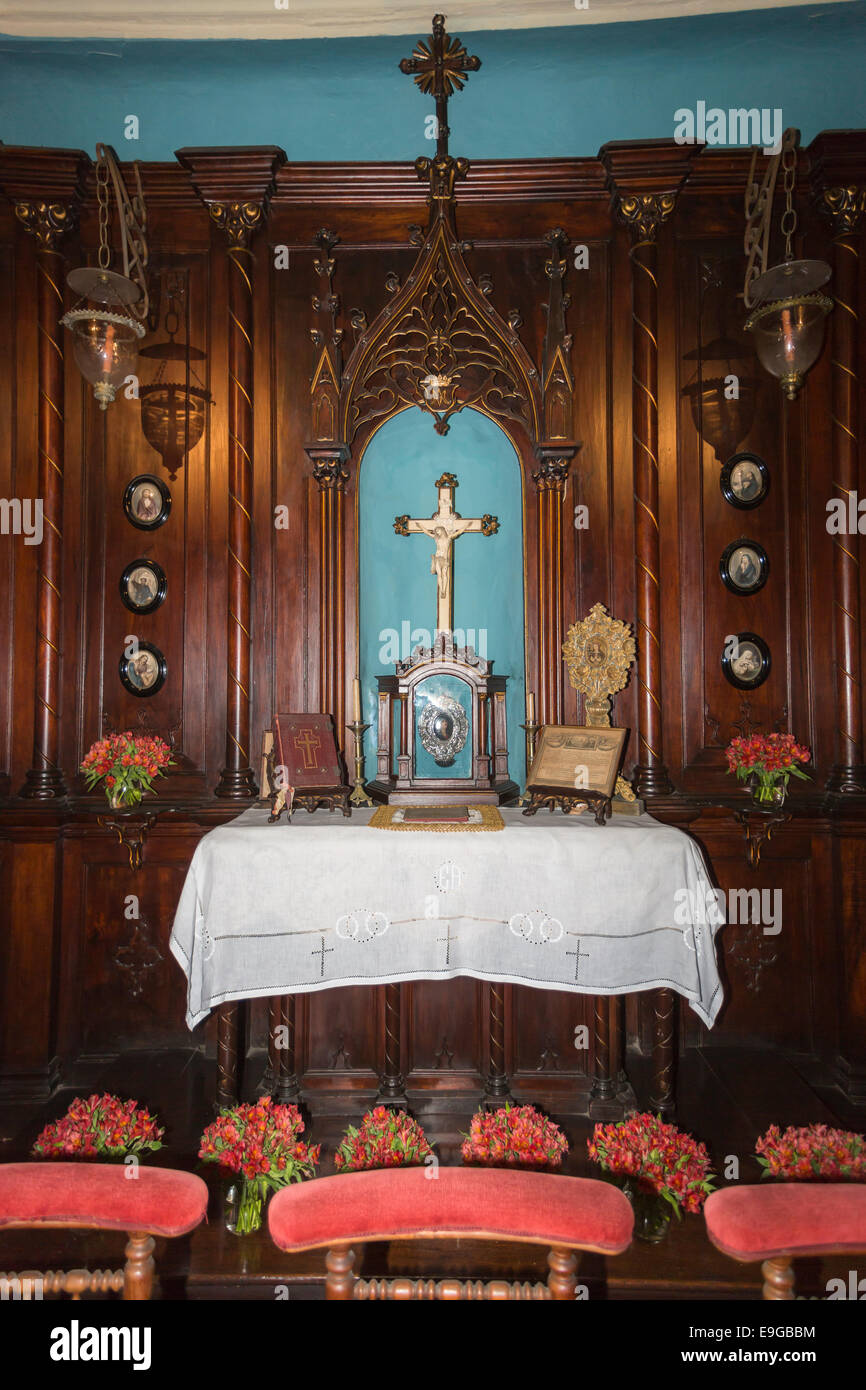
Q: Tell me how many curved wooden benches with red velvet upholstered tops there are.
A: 3